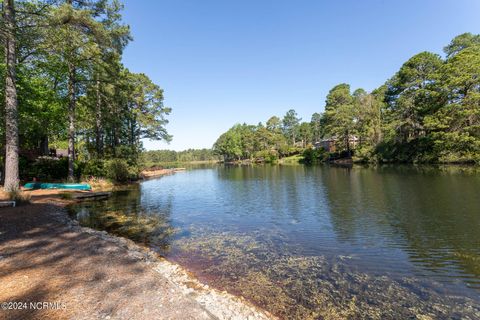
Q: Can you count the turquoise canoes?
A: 1